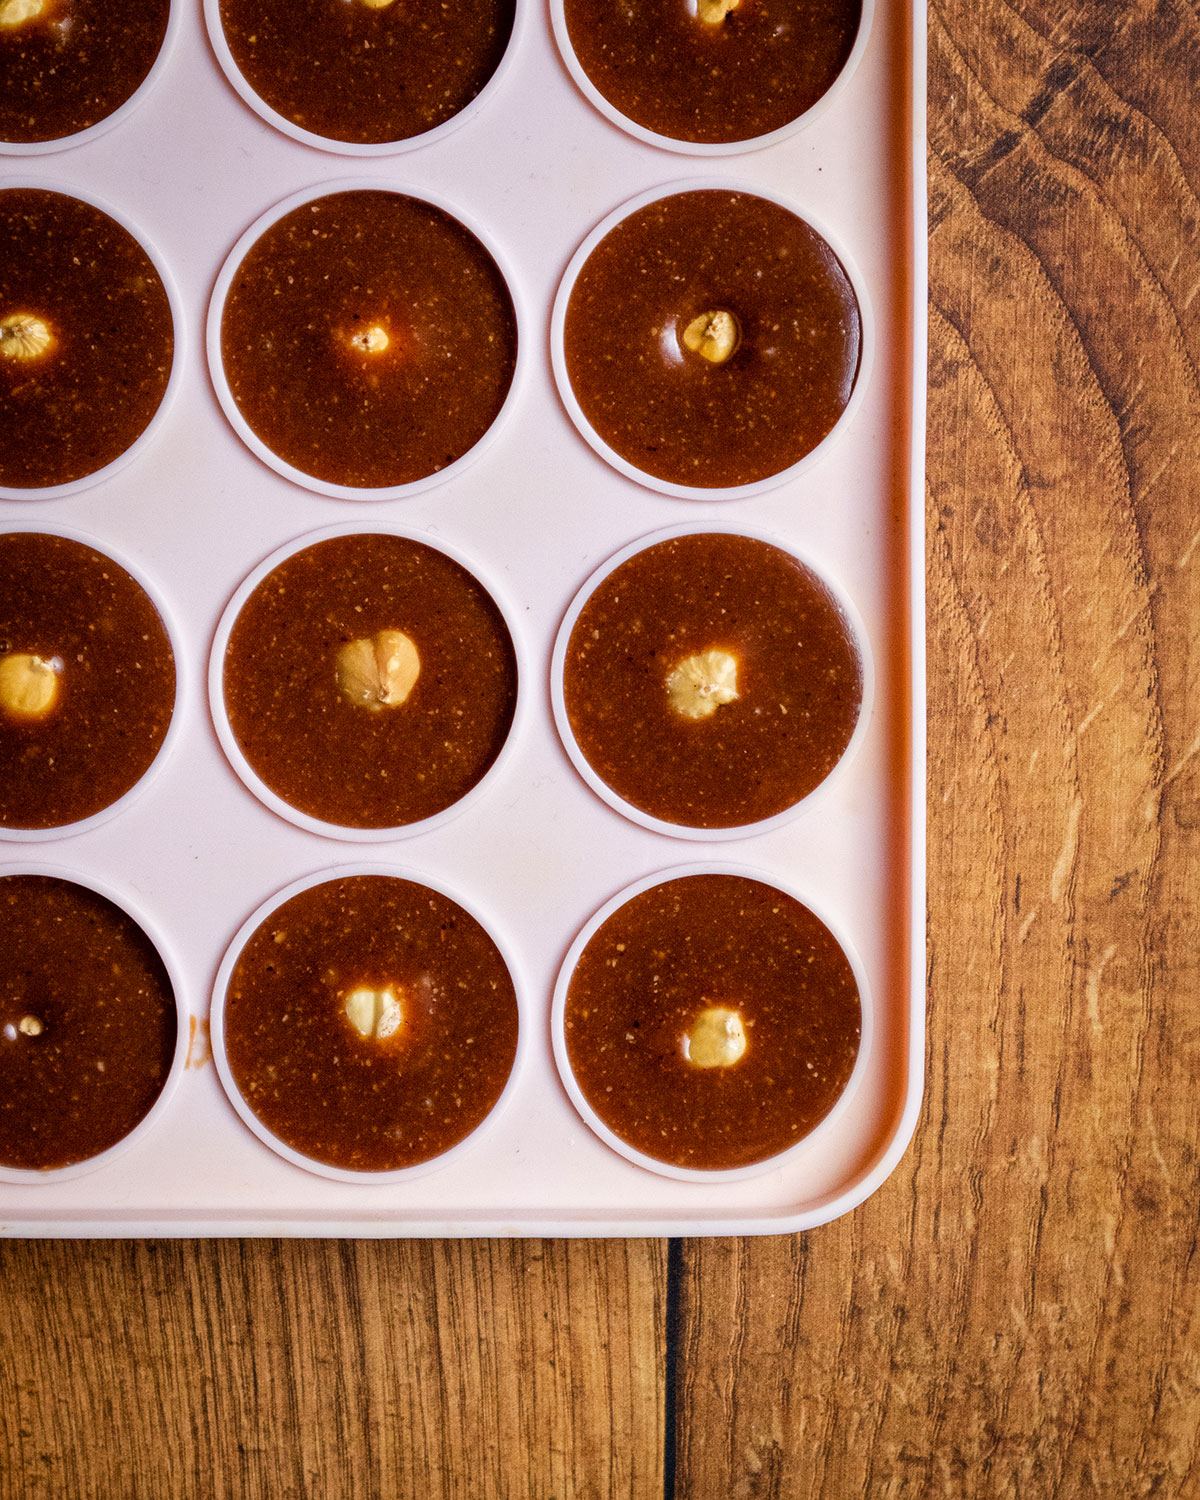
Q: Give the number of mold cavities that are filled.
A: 12